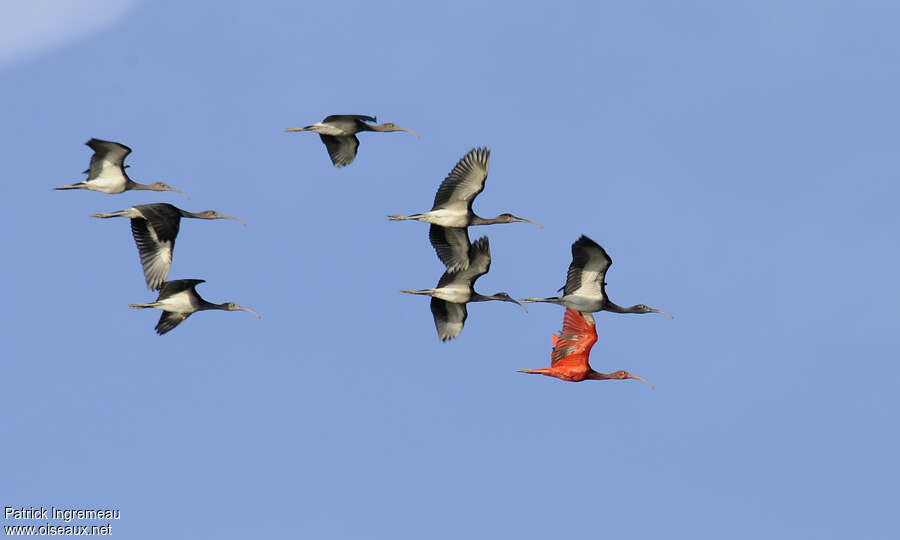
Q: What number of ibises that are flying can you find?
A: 8